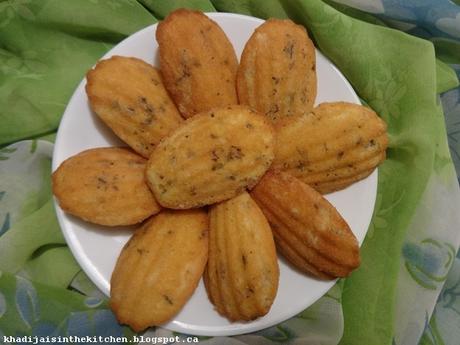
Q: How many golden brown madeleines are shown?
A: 9